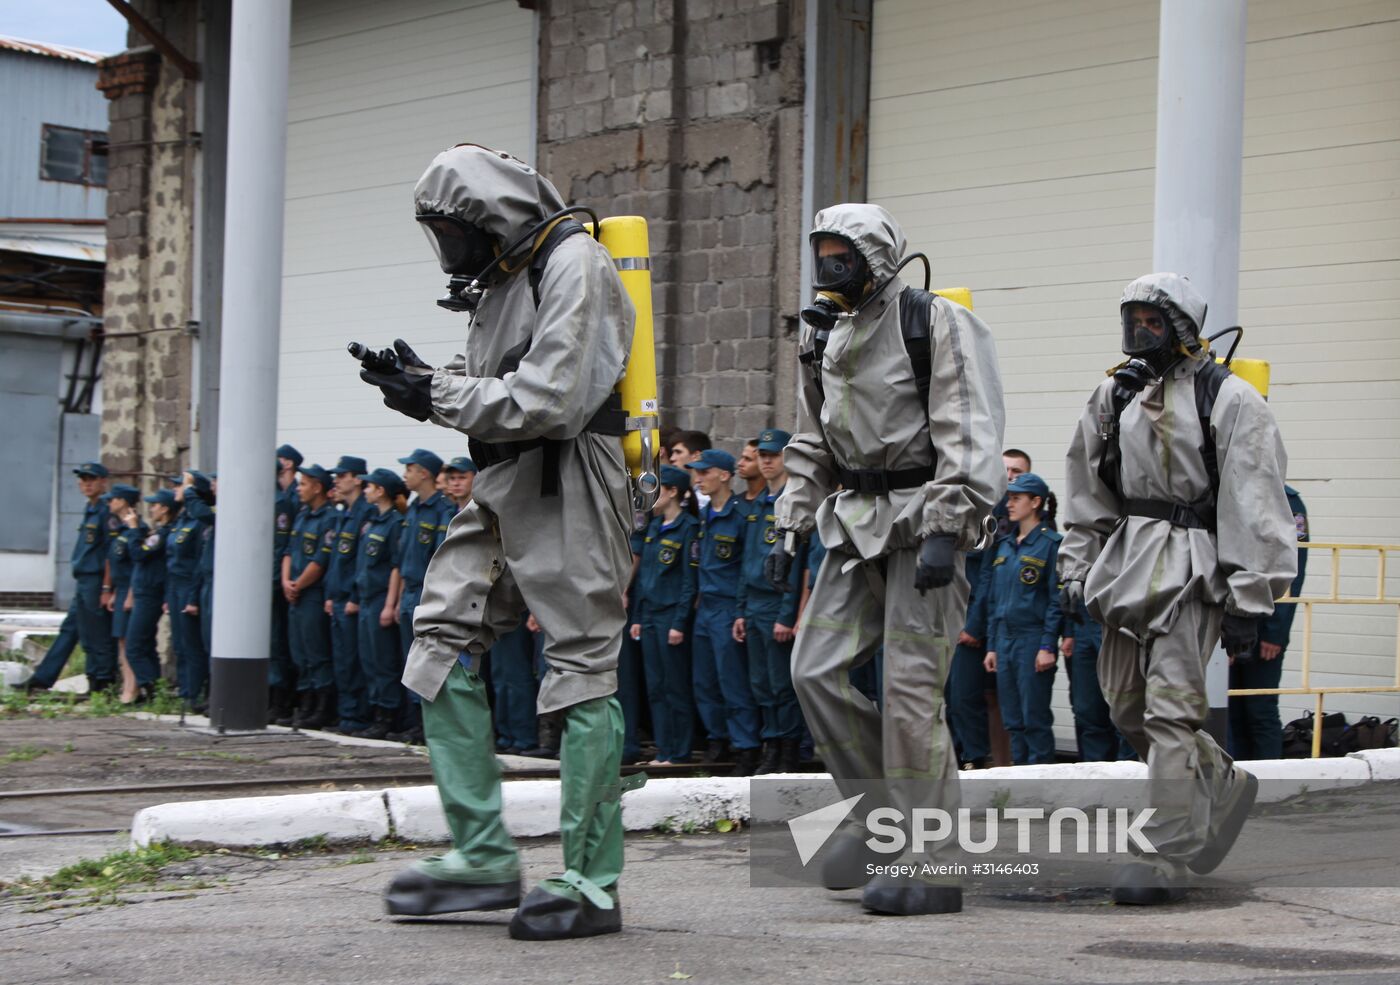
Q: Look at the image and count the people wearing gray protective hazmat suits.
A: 3